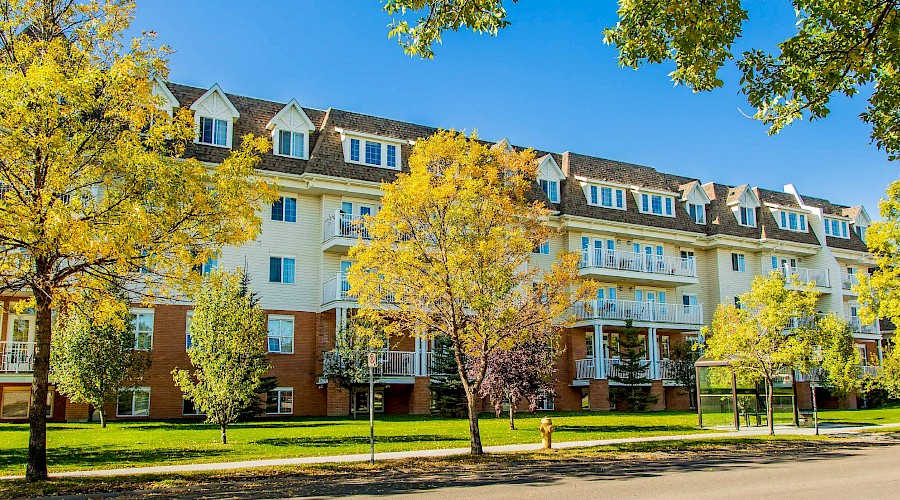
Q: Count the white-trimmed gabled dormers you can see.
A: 8